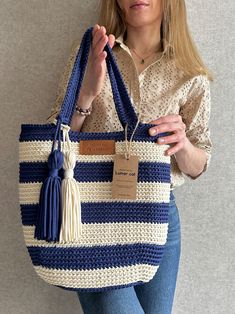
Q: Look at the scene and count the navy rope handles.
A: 2